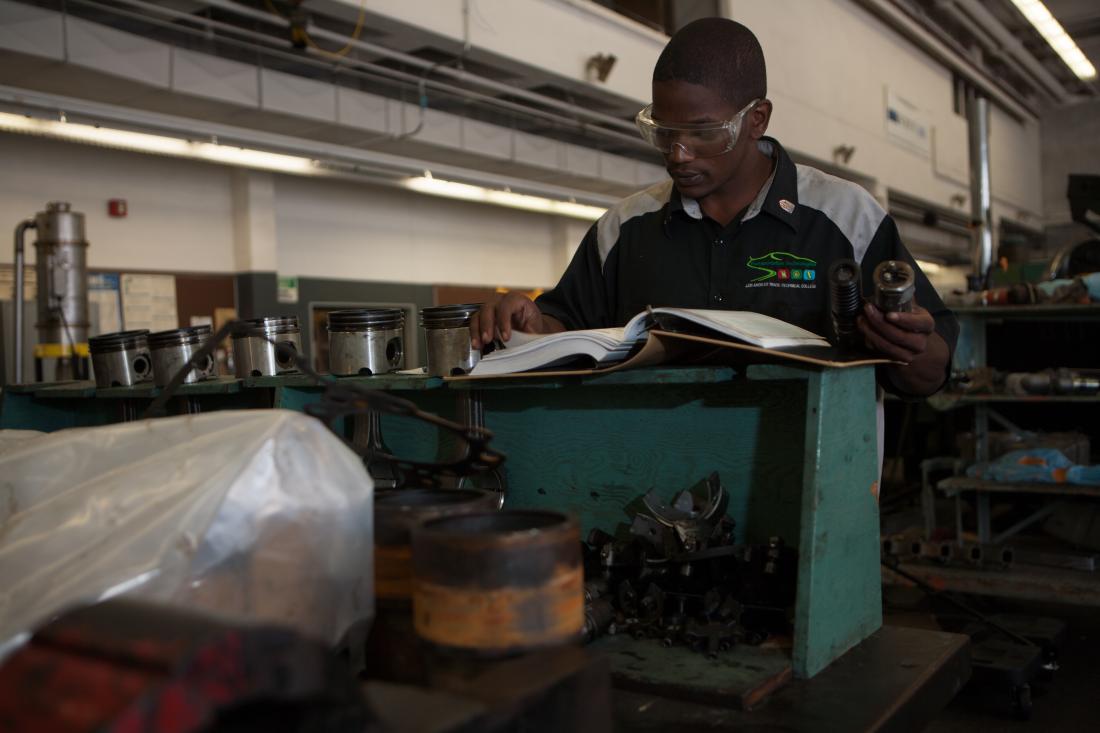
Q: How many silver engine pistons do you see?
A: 5